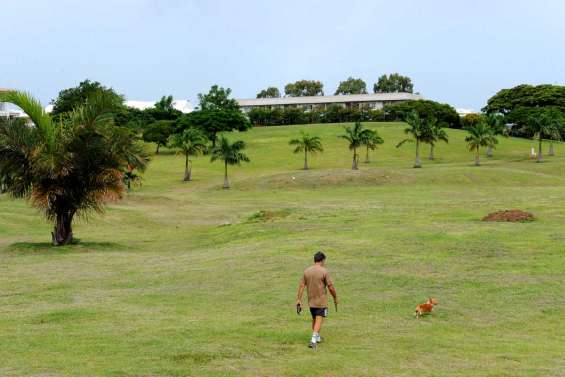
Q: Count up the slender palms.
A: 11